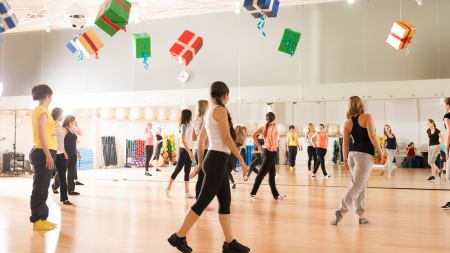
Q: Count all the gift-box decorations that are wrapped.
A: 9